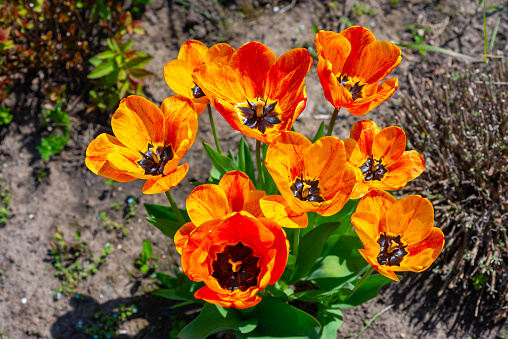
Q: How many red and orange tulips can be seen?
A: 9